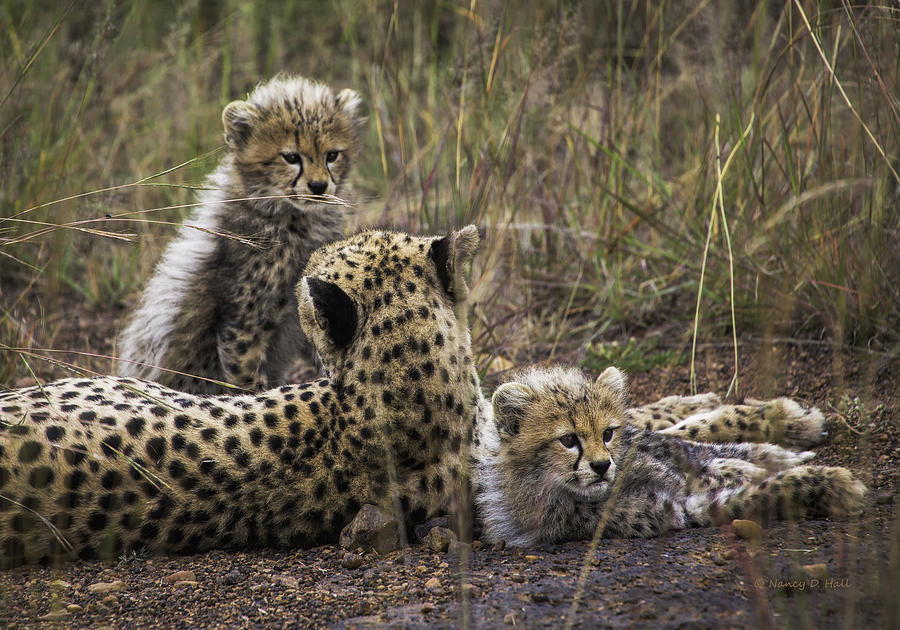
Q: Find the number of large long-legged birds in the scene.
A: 0